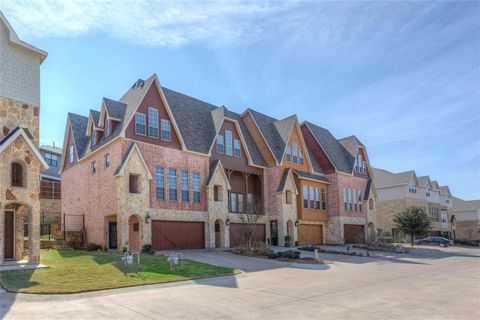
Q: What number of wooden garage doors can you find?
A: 4